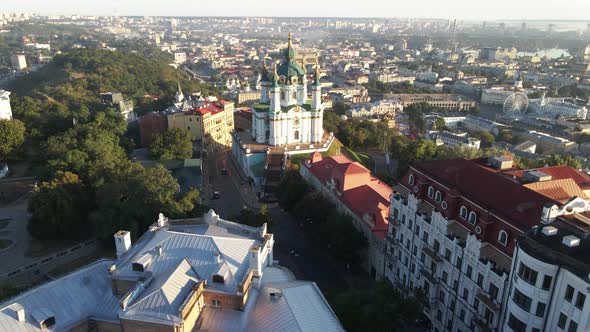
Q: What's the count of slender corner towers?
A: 4